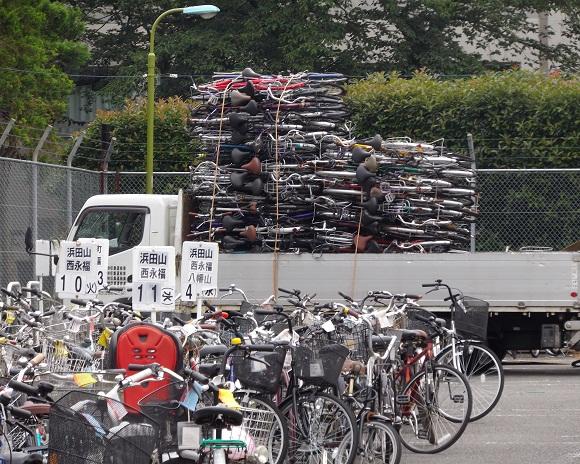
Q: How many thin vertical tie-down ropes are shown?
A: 3